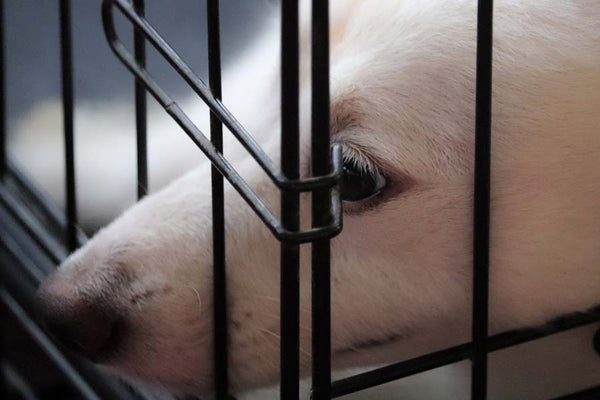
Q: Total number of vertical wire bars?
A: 7